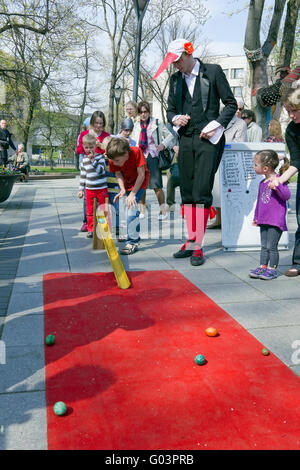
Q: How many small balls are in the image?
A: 5